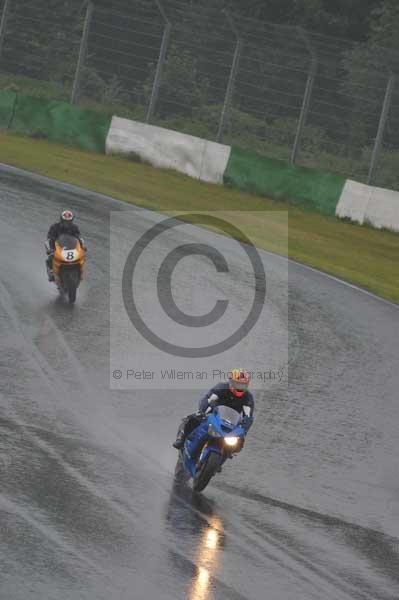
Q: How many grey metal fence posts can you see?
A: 6